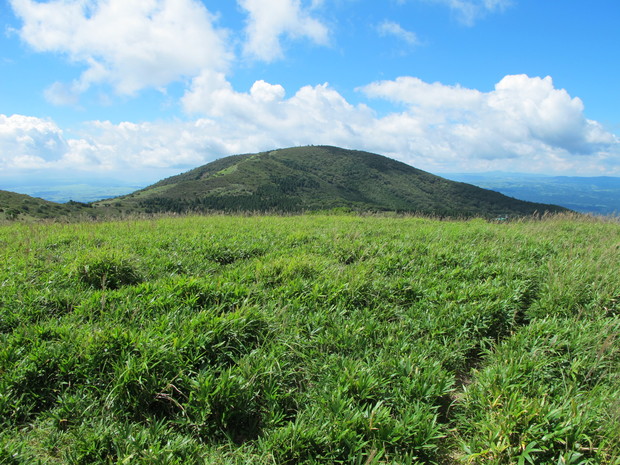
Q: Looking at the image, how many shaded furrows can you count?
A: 1